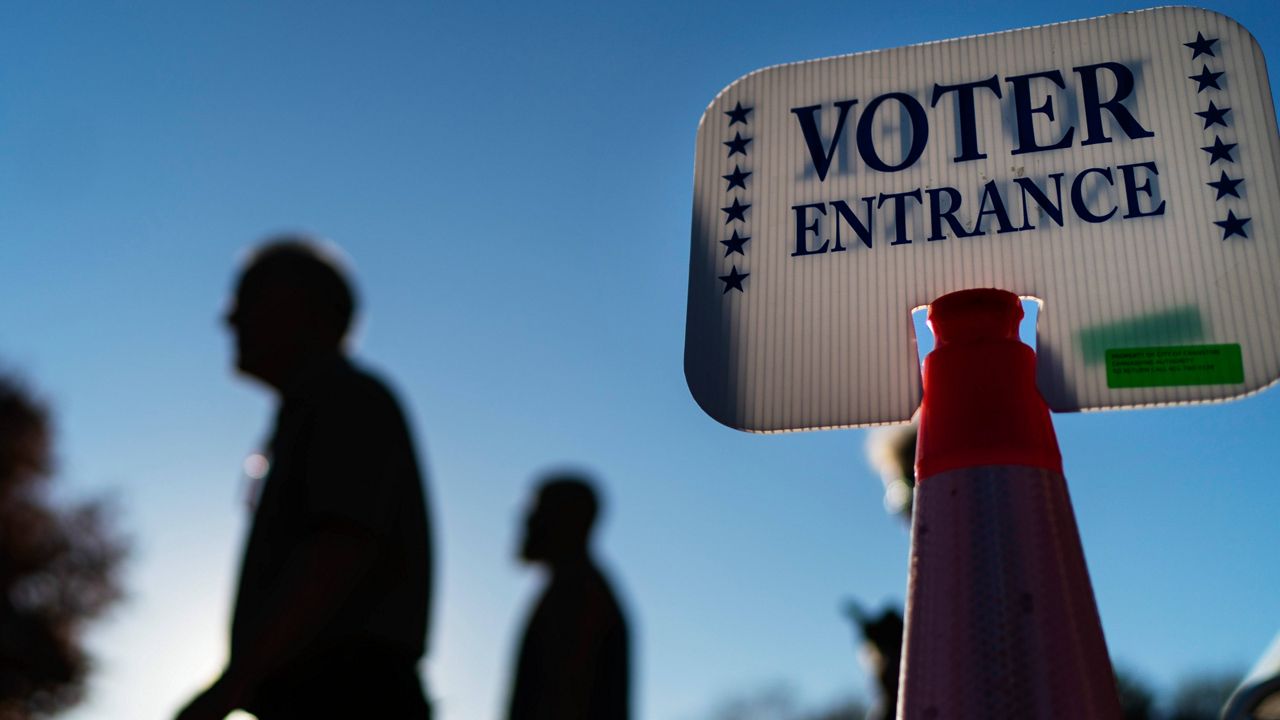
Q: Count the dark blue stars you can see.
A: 12